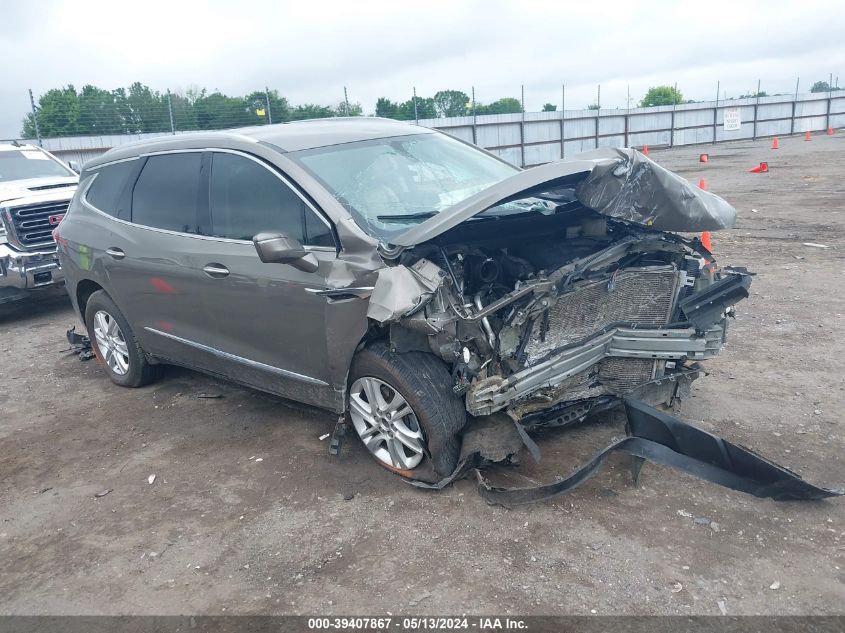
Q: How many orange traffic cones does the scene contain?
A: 8